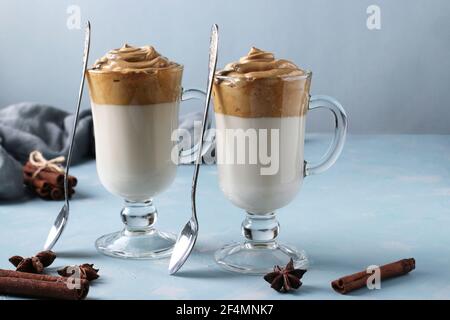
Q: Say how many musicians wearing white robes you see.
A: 0